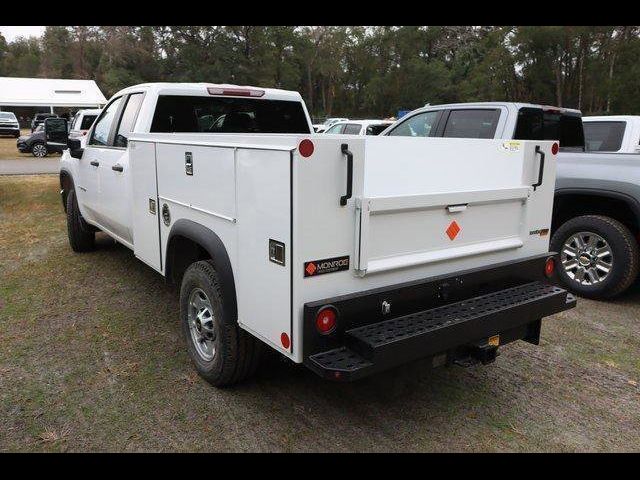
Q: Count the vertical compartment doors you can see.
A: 2